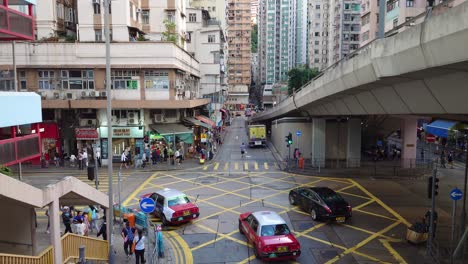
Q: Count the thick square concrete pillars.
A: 3